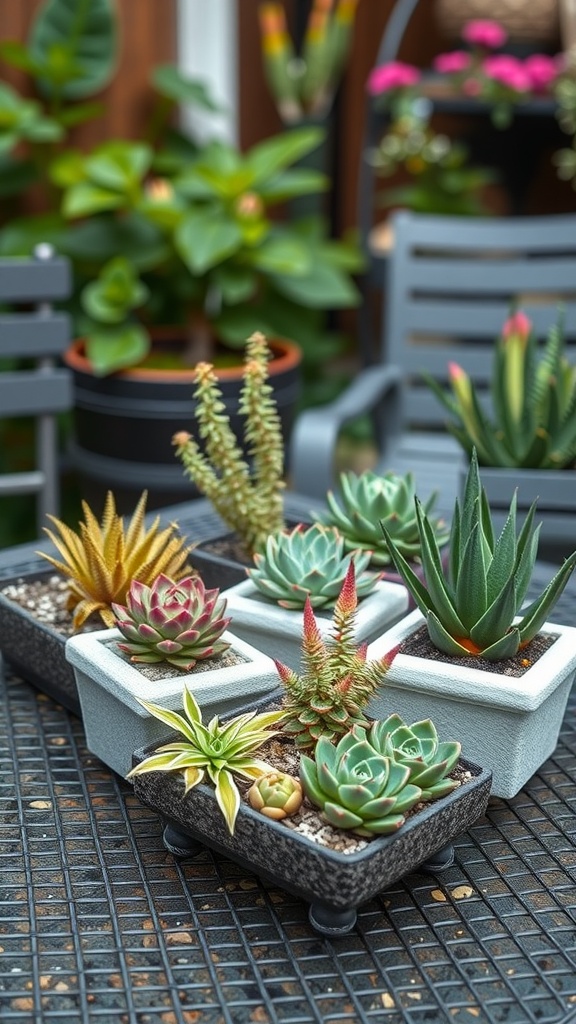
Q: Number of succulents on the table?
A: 11